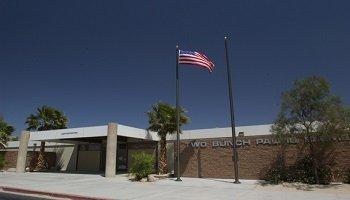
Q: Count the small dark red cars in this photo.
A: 0